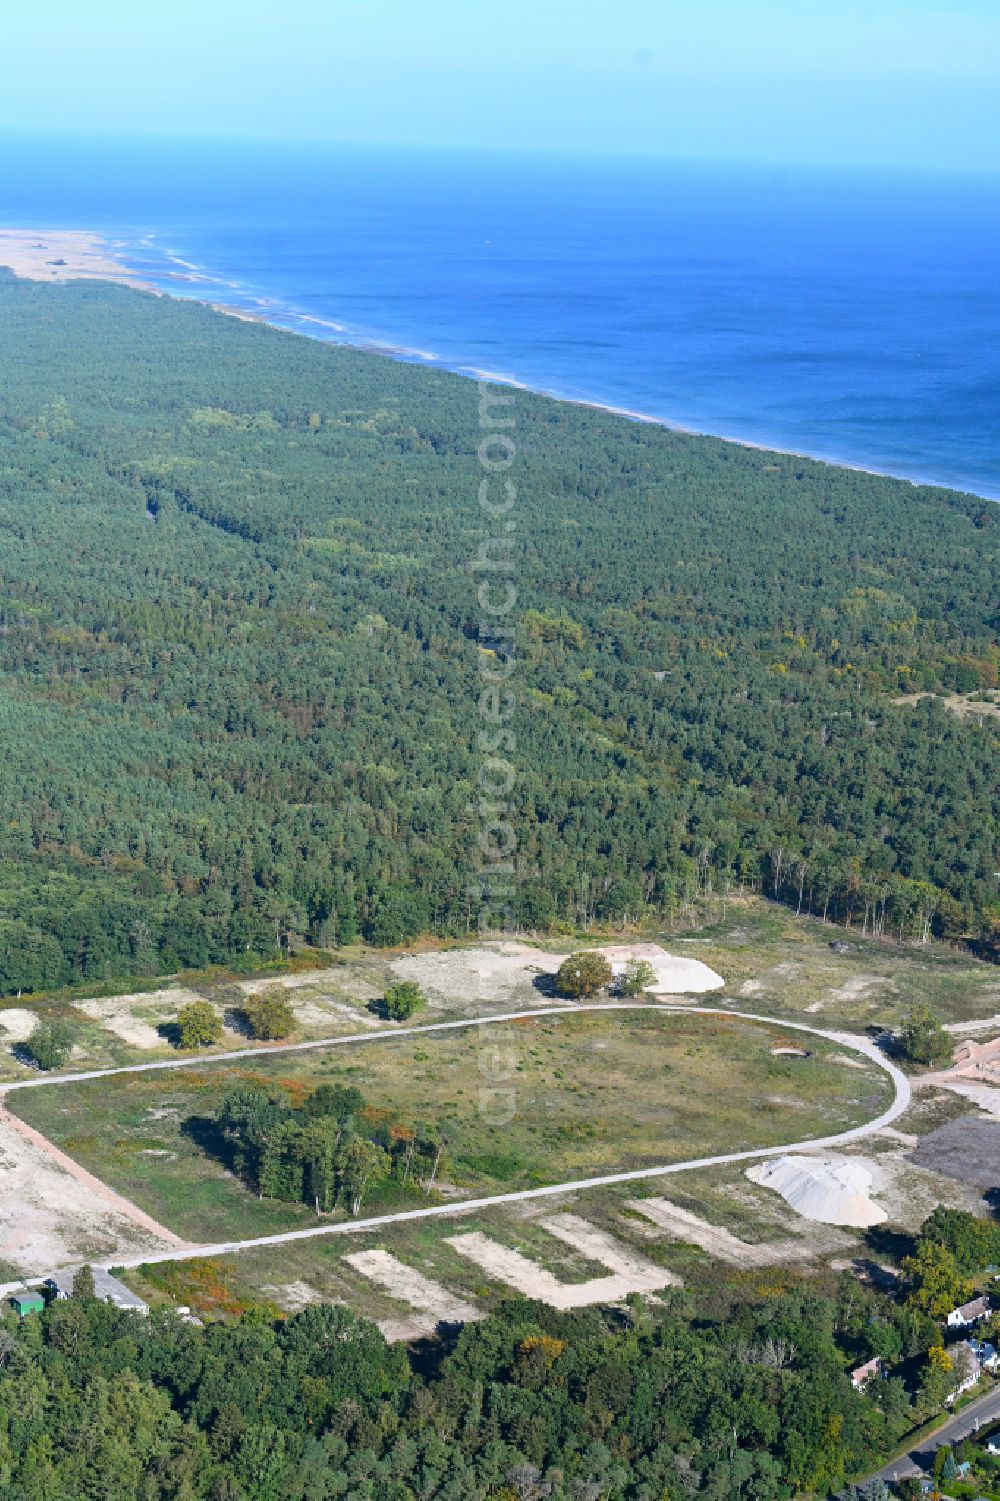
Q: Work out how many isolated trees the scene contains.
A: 7